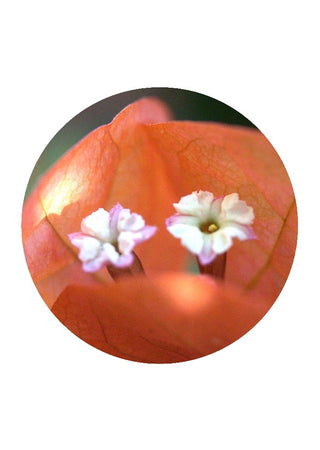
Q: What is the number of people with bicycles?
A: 0